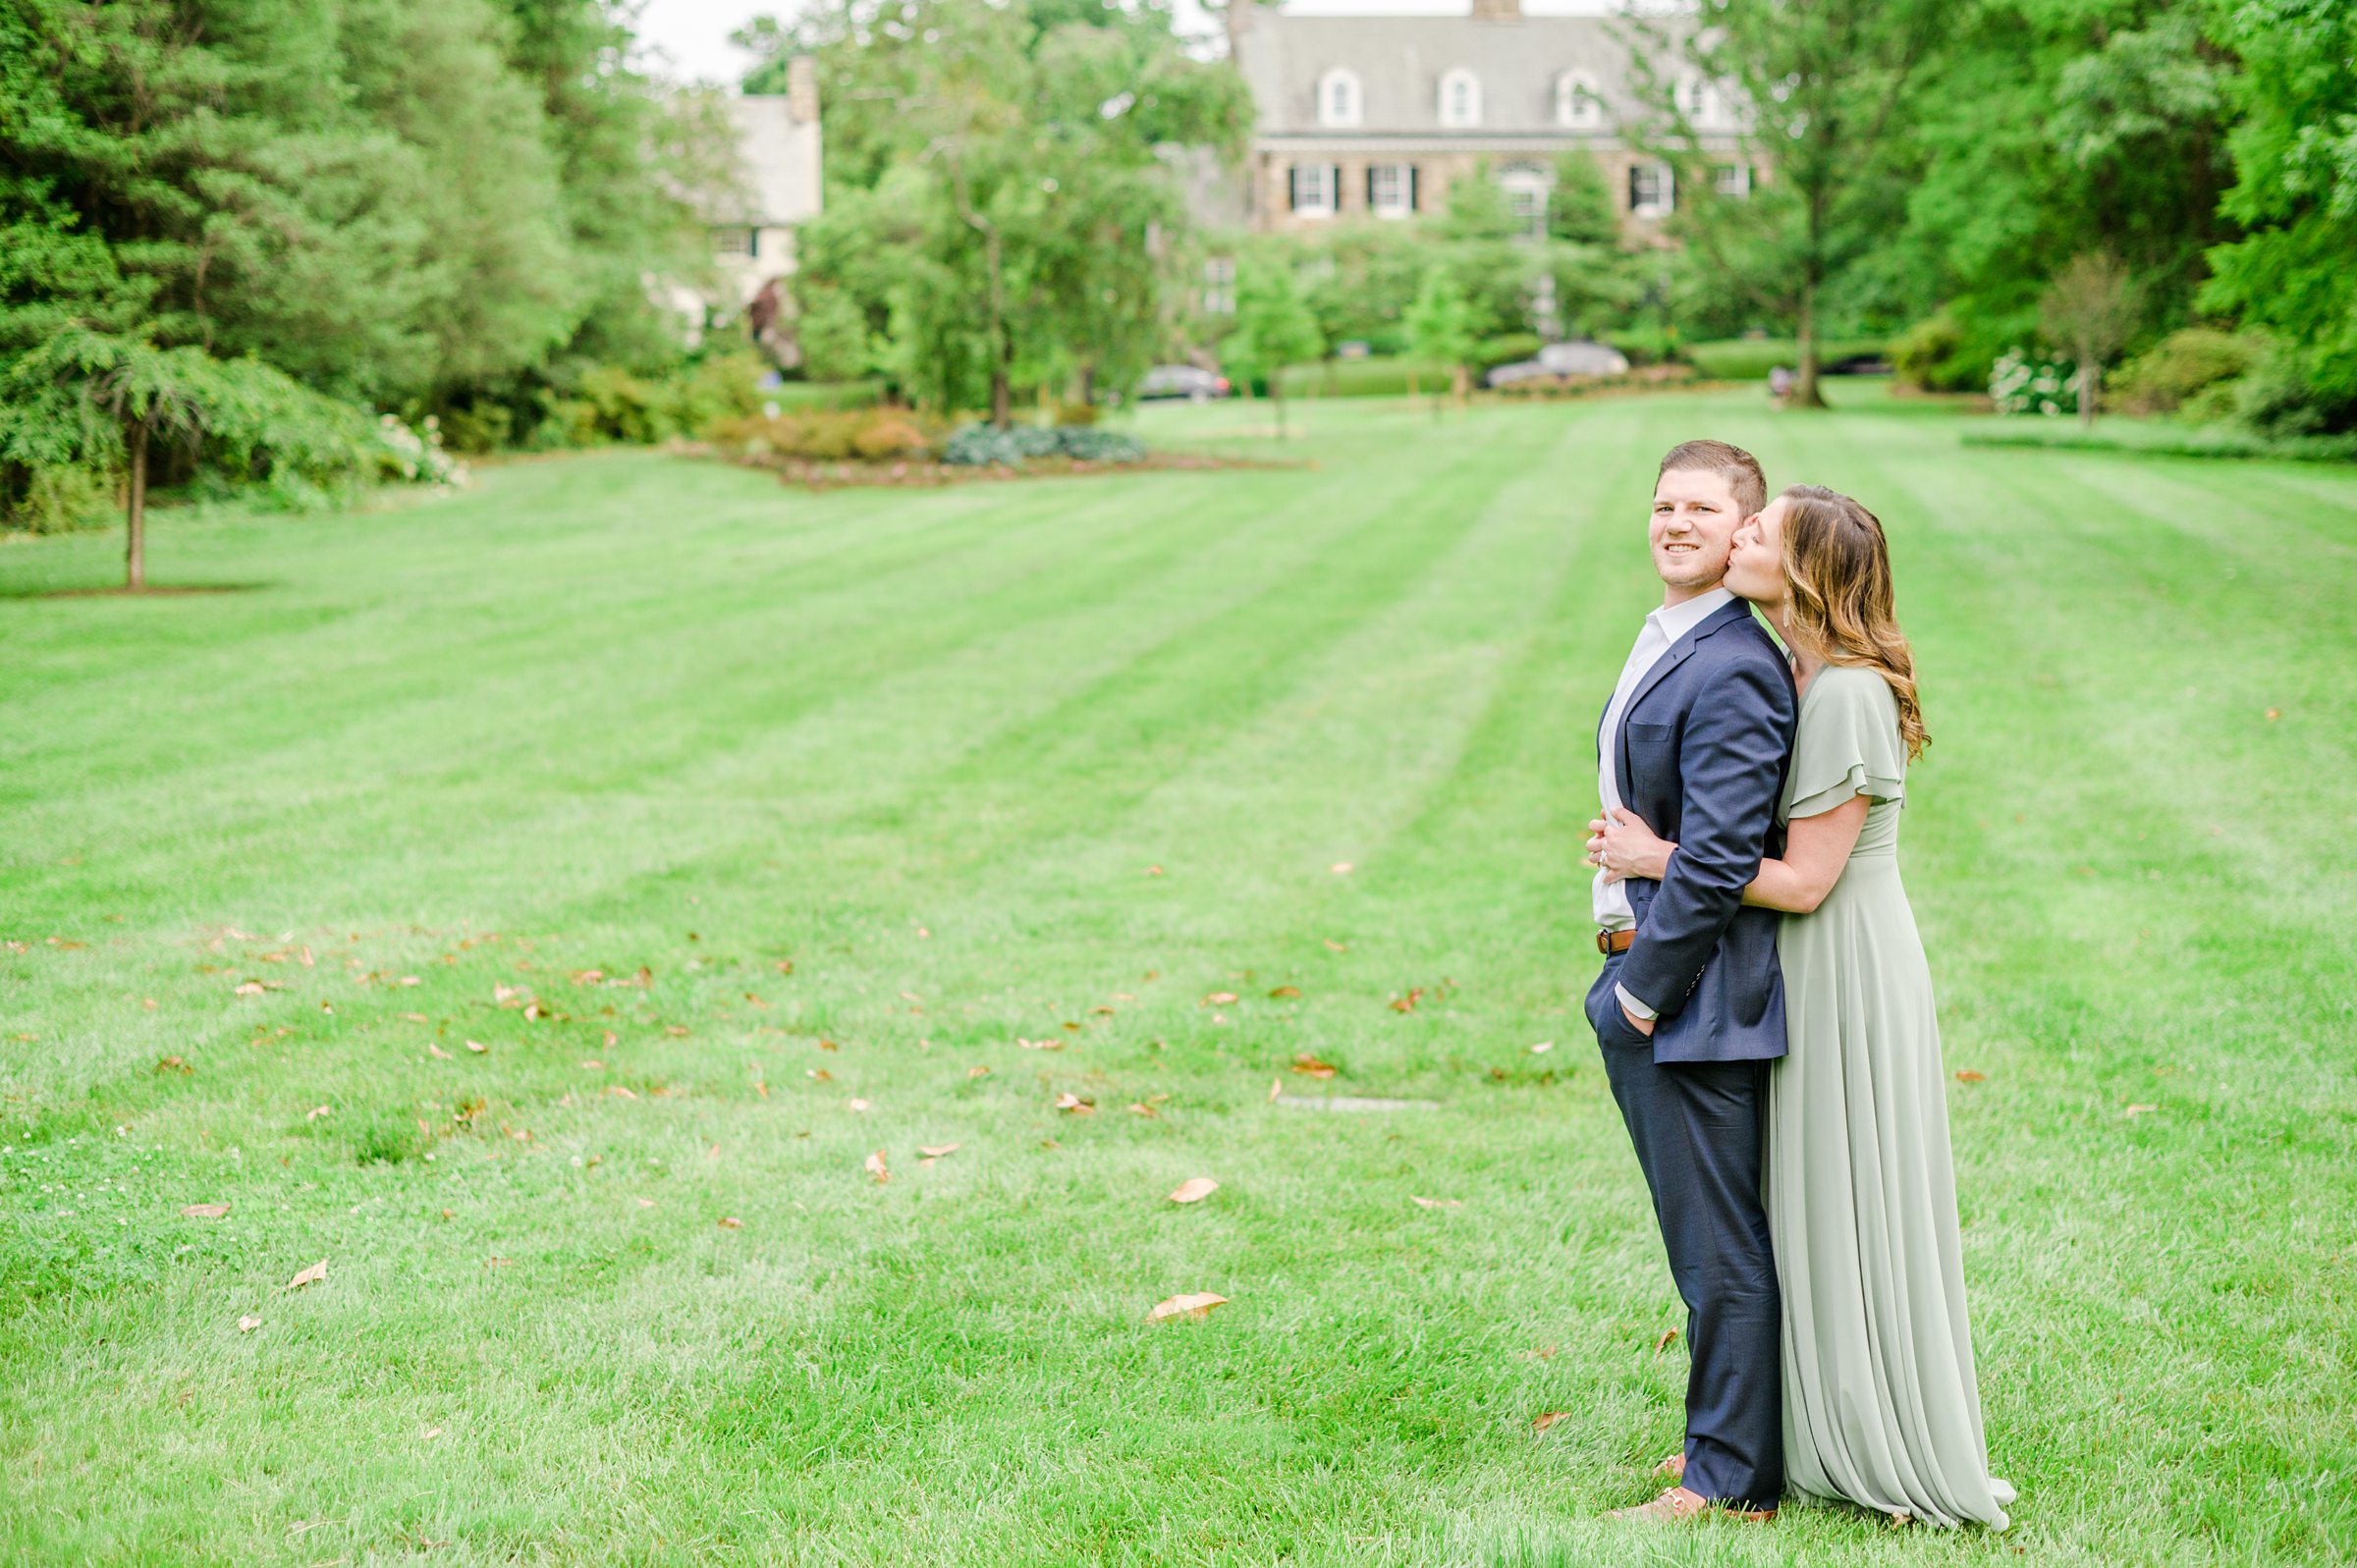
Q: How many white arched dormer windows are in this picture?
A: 4